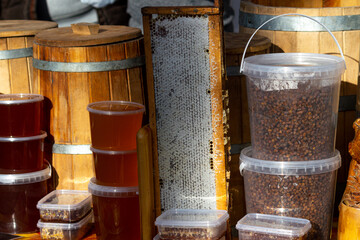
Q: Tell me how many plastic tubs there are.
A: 13